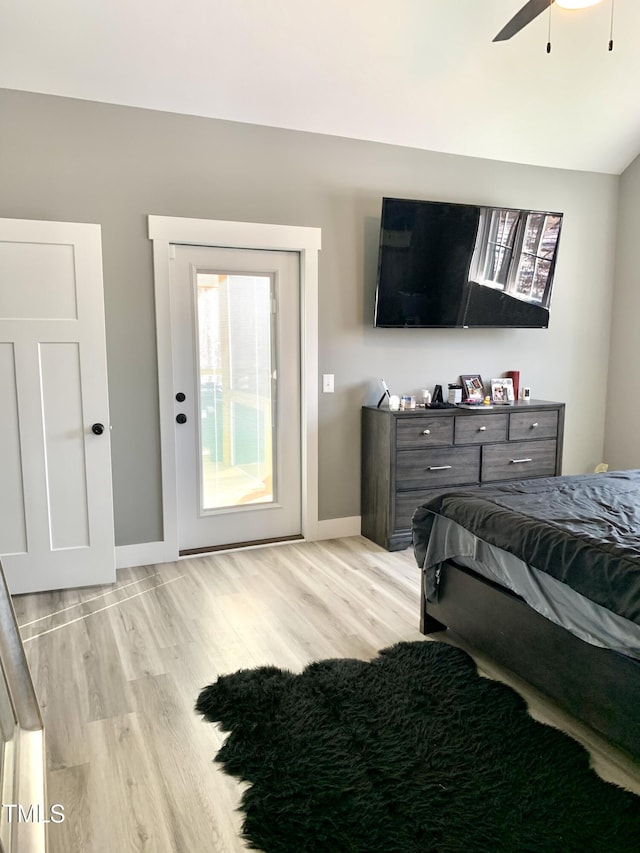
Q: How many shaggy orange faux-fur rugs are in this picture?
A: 0